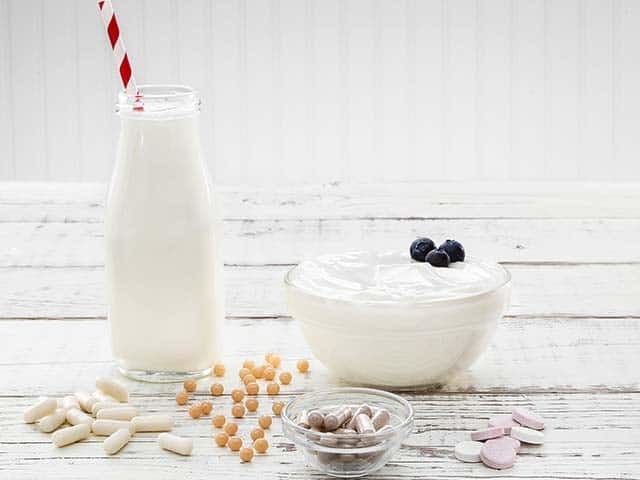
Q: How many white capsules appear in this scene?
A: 14